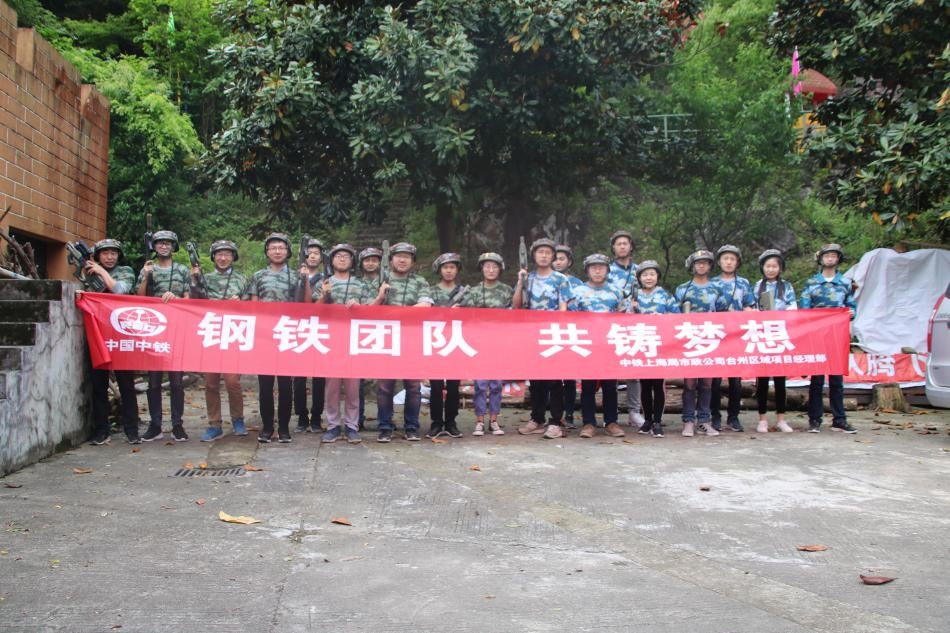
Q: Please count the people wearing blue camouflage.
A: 9